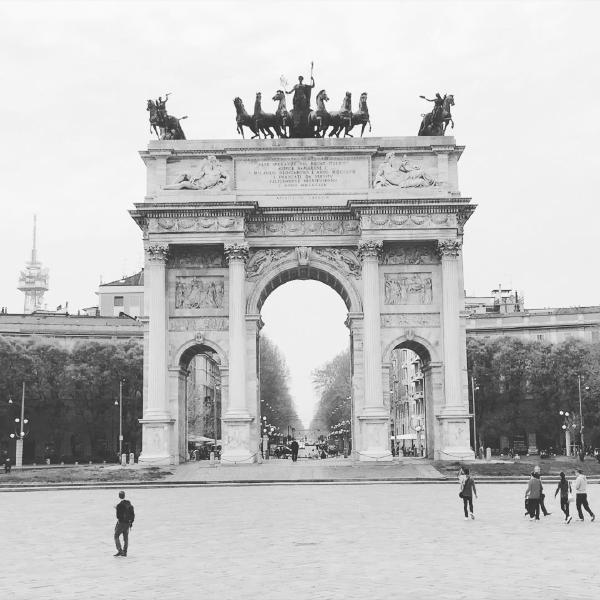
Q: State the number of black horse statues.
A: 8